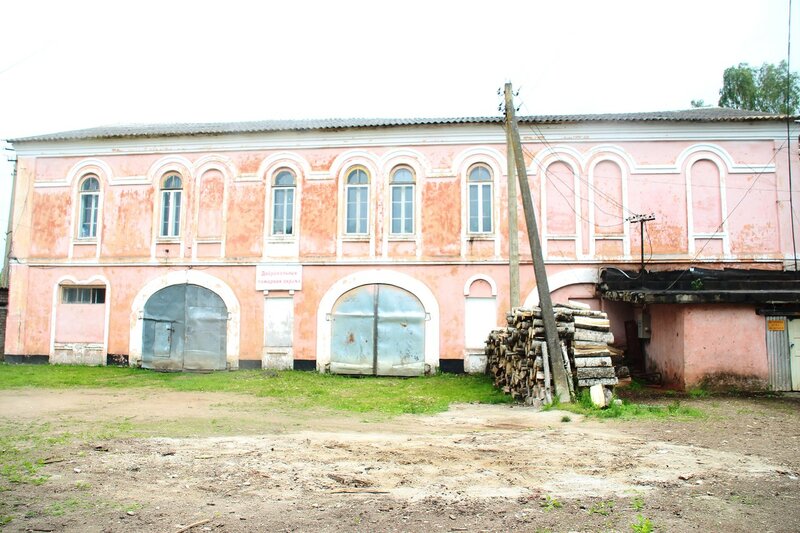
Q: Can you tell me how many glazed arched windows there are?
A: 6